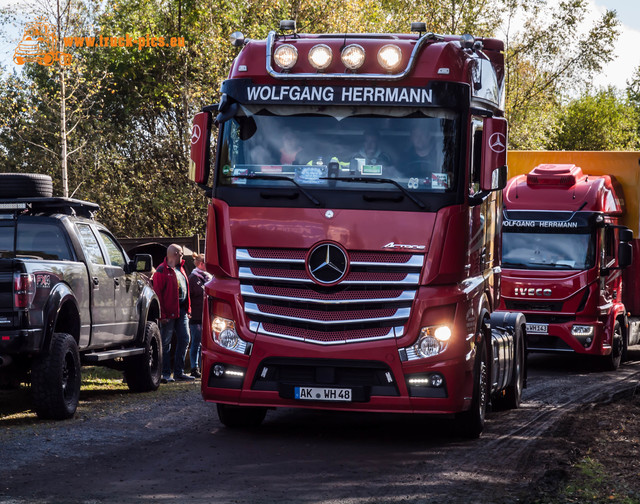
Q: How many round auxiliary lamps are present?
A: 4